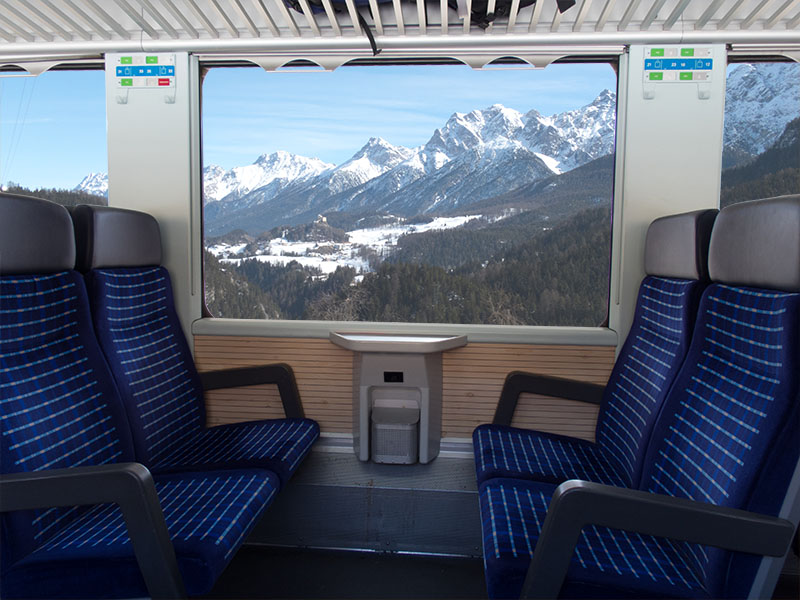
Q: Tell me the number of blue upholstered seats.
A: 4